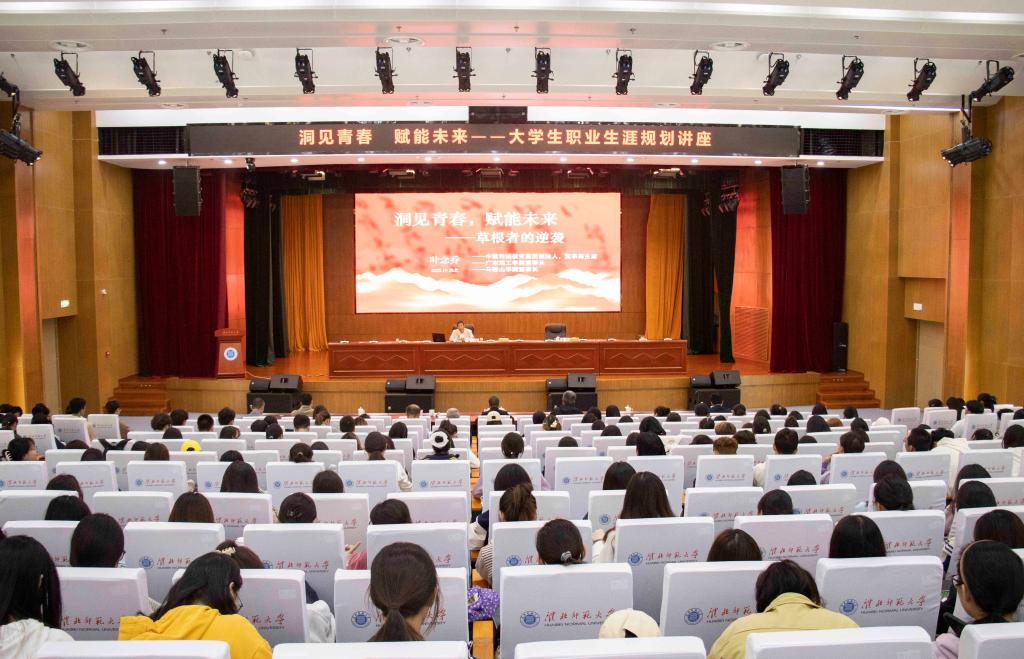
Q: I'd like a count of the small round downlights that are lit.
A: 11